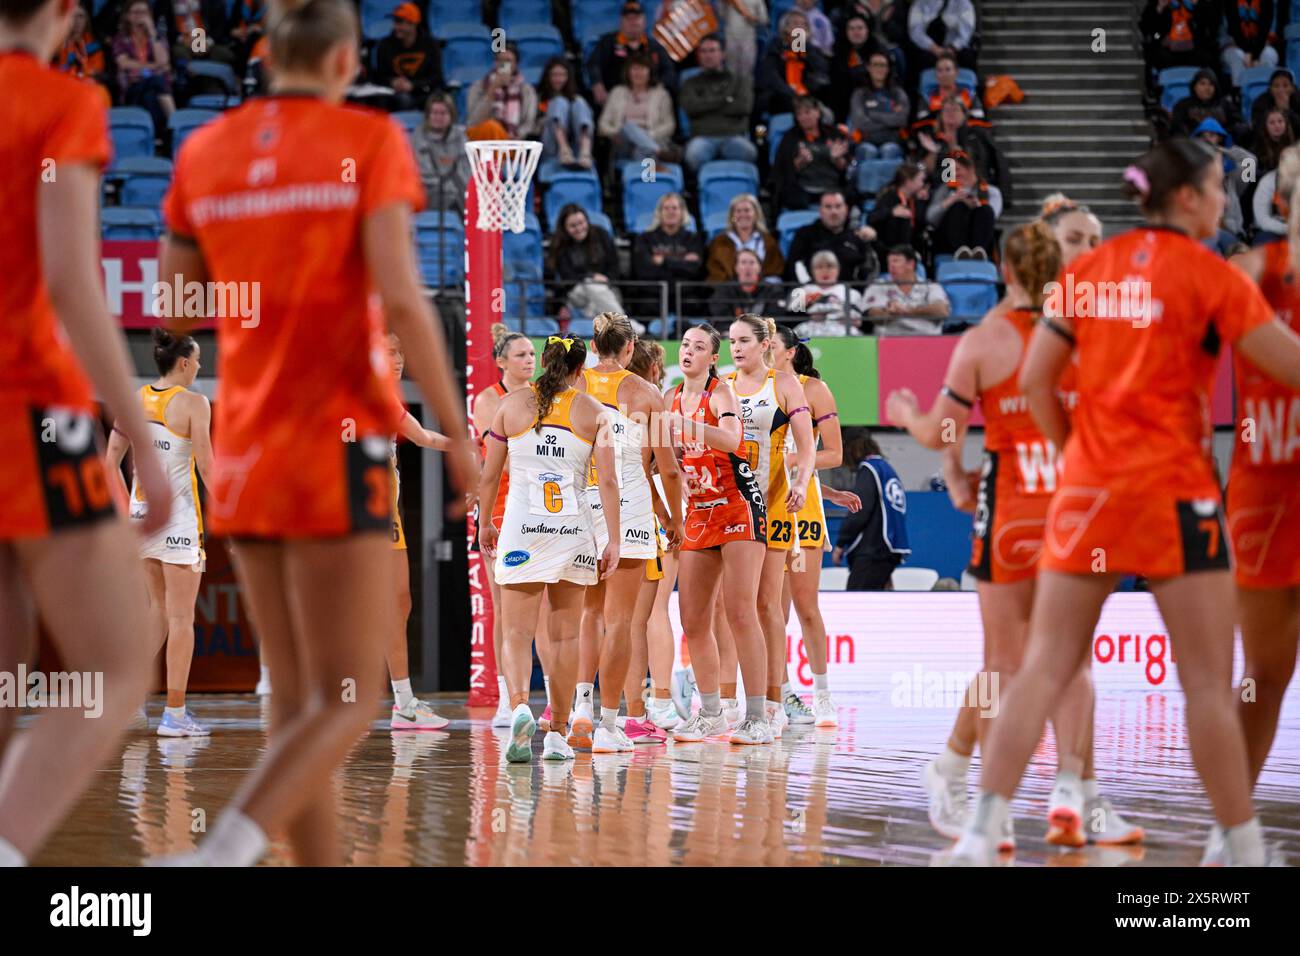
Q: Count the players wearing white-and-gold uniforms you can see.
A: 7